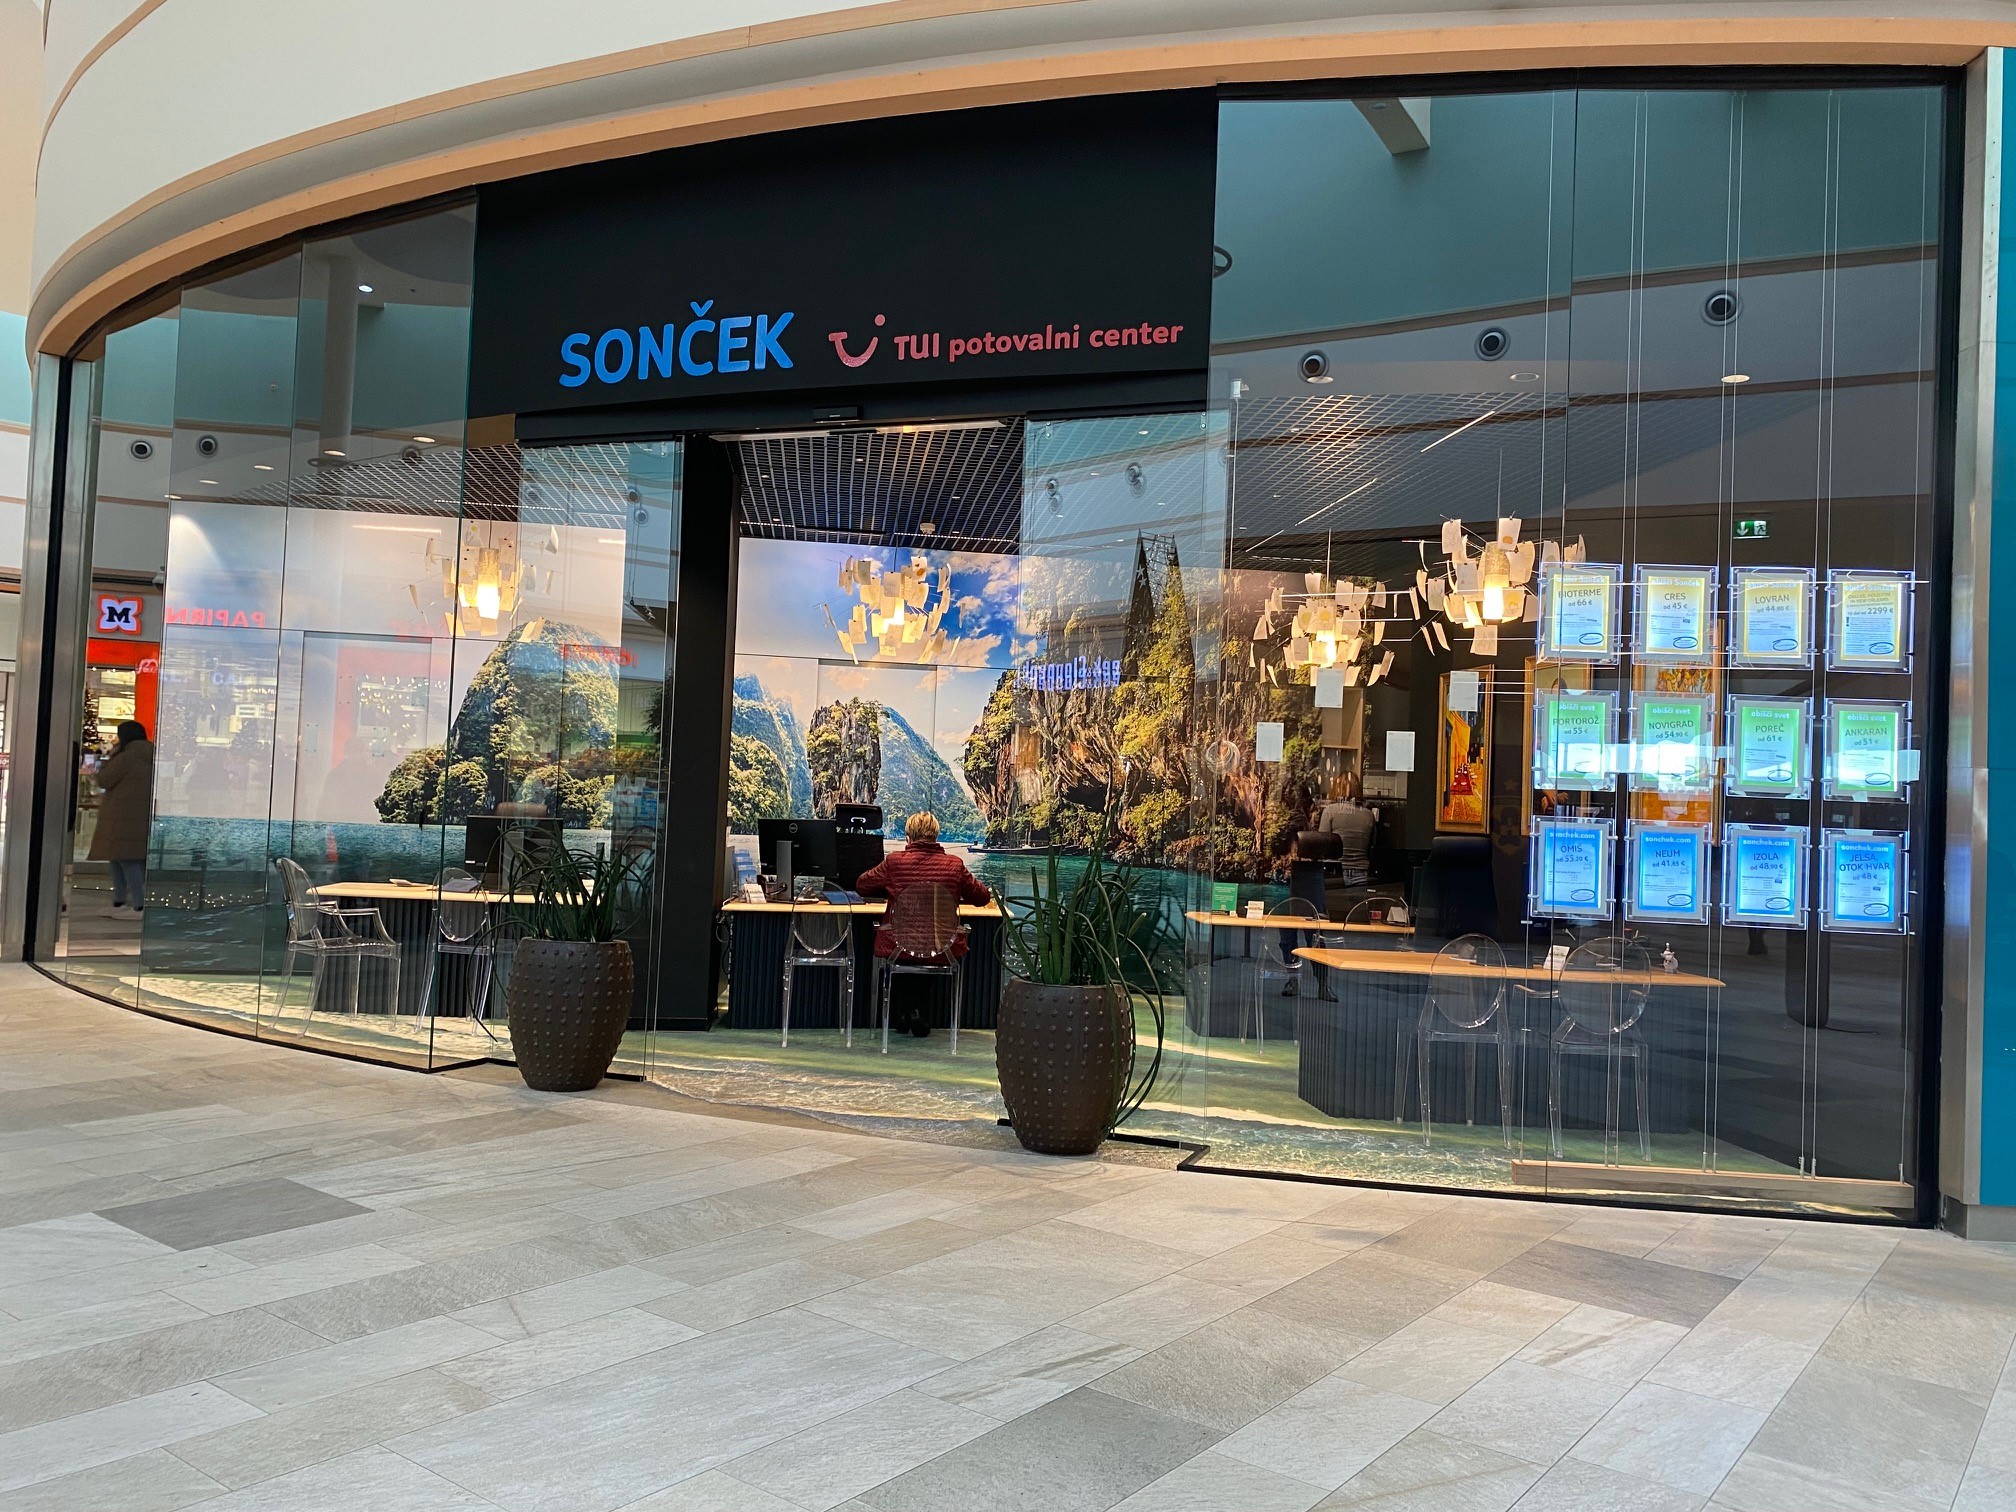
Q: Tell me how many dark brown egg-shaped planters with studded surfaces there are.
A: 2